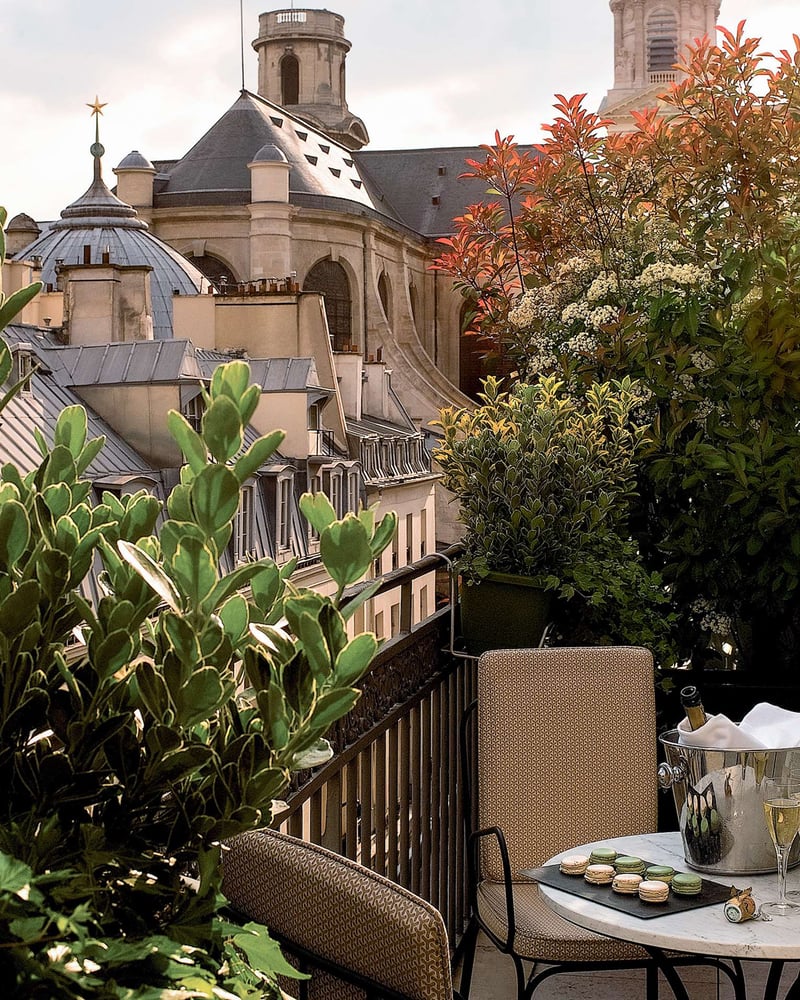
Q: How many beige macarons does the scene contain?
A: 4